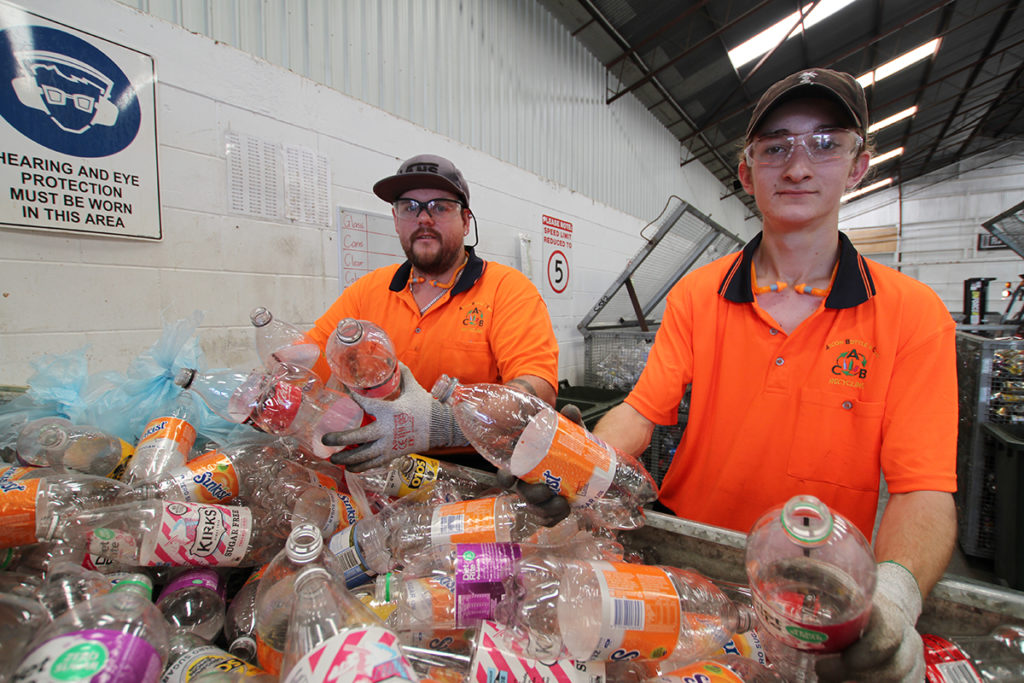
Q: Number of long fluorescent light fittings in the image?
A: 5